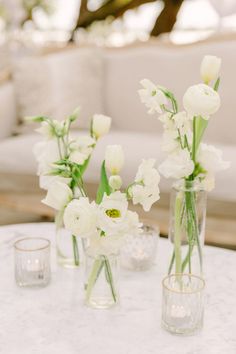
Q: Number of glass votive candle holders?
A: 3